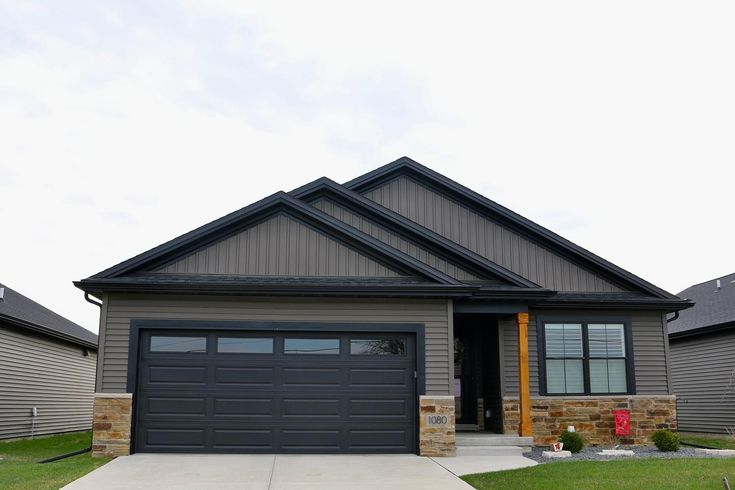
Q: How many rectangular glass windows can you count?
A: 6